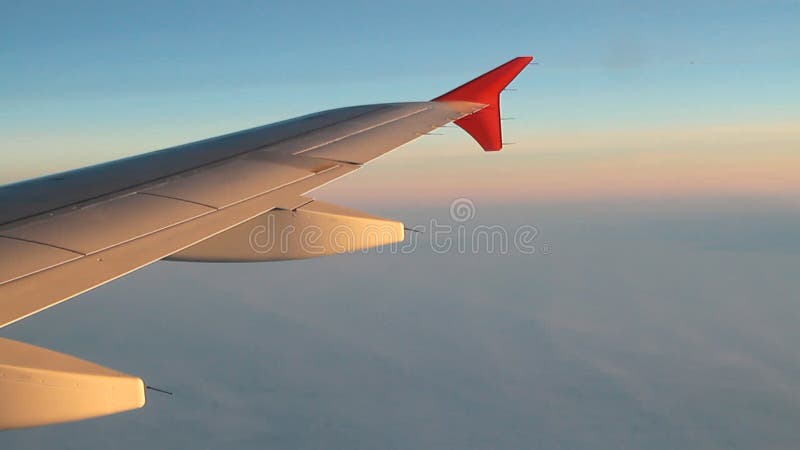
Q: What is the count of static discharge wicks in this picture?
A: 8